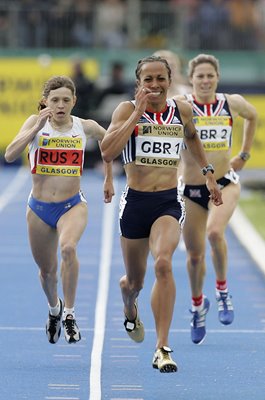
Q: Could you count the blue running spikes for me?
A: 2